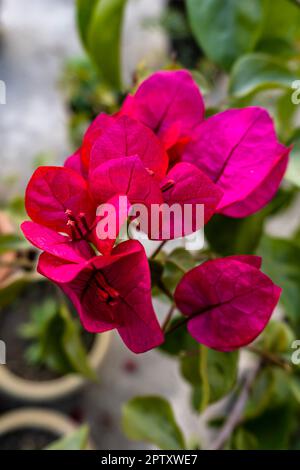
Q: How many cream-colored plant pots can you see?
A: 2